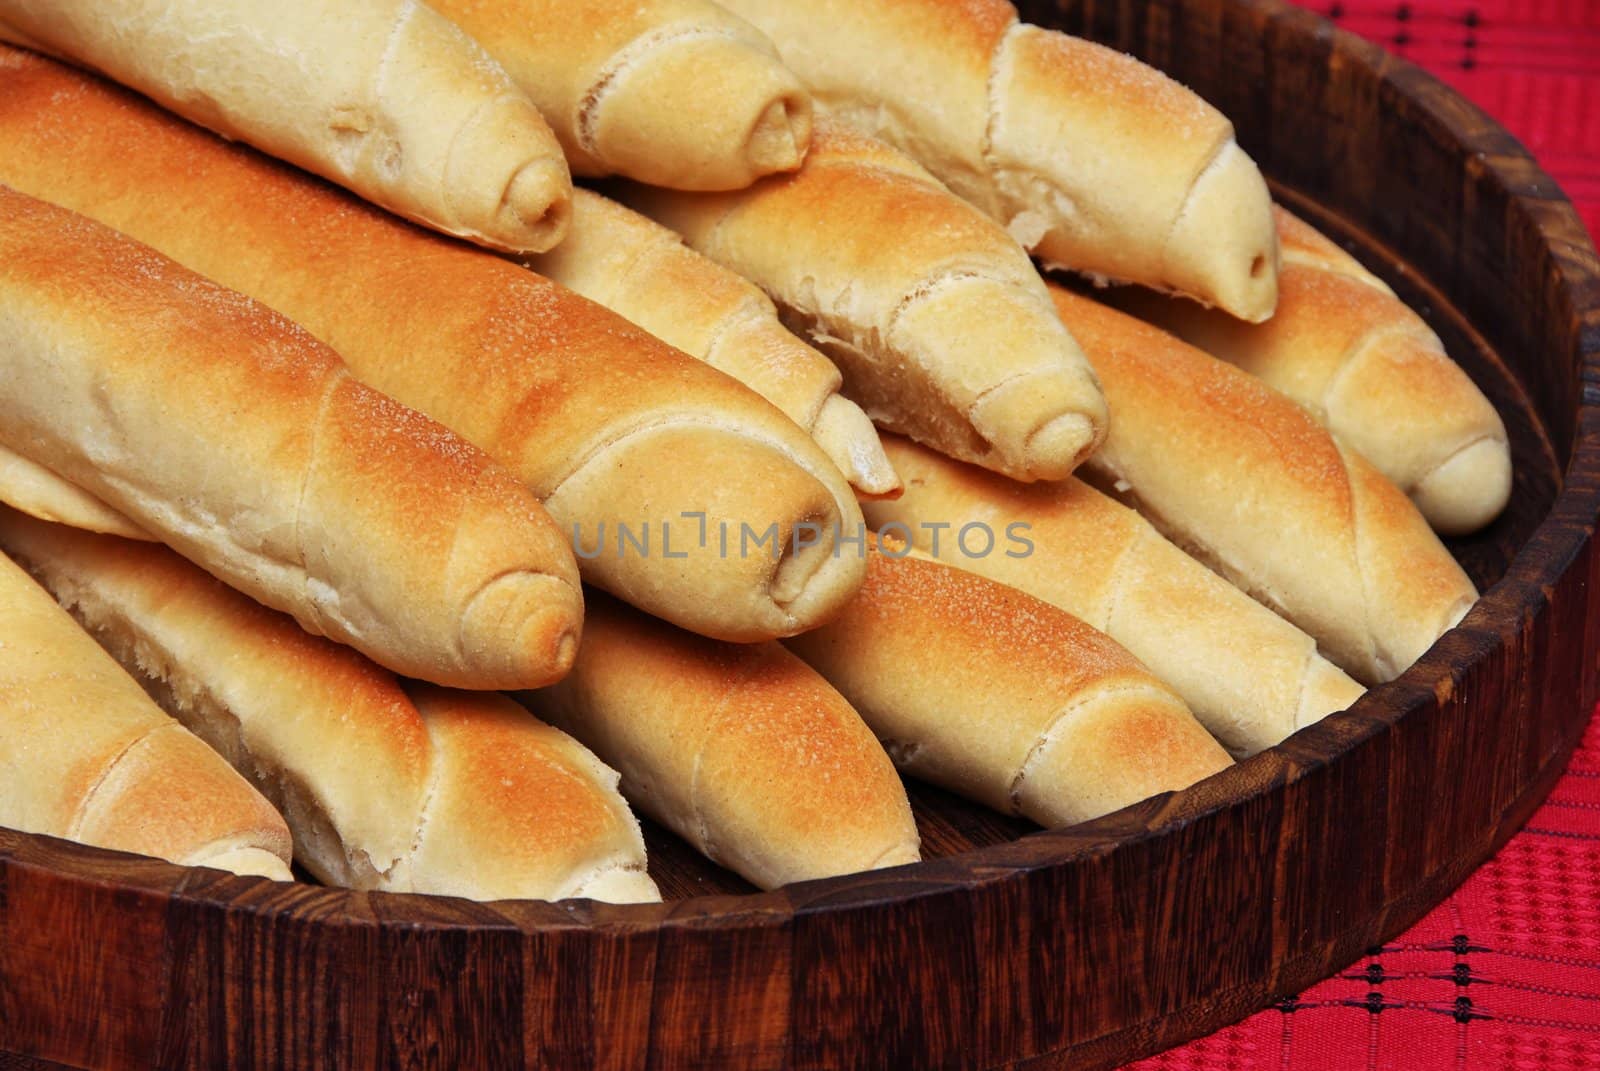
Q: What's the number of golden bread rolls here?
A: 14